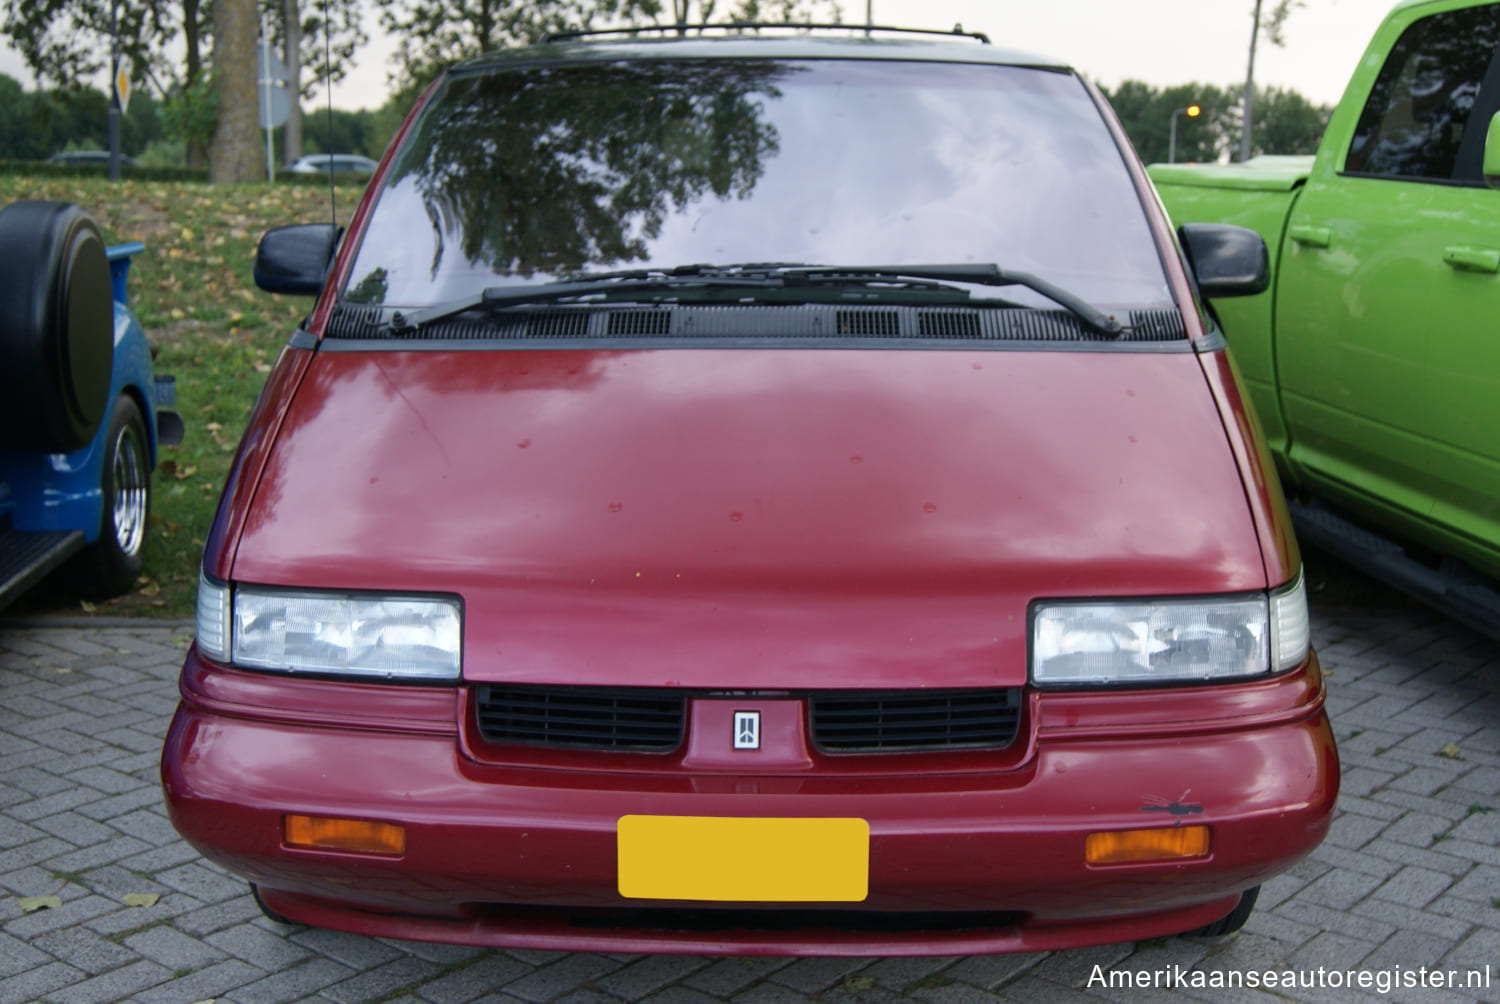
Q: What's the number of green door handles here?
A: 2